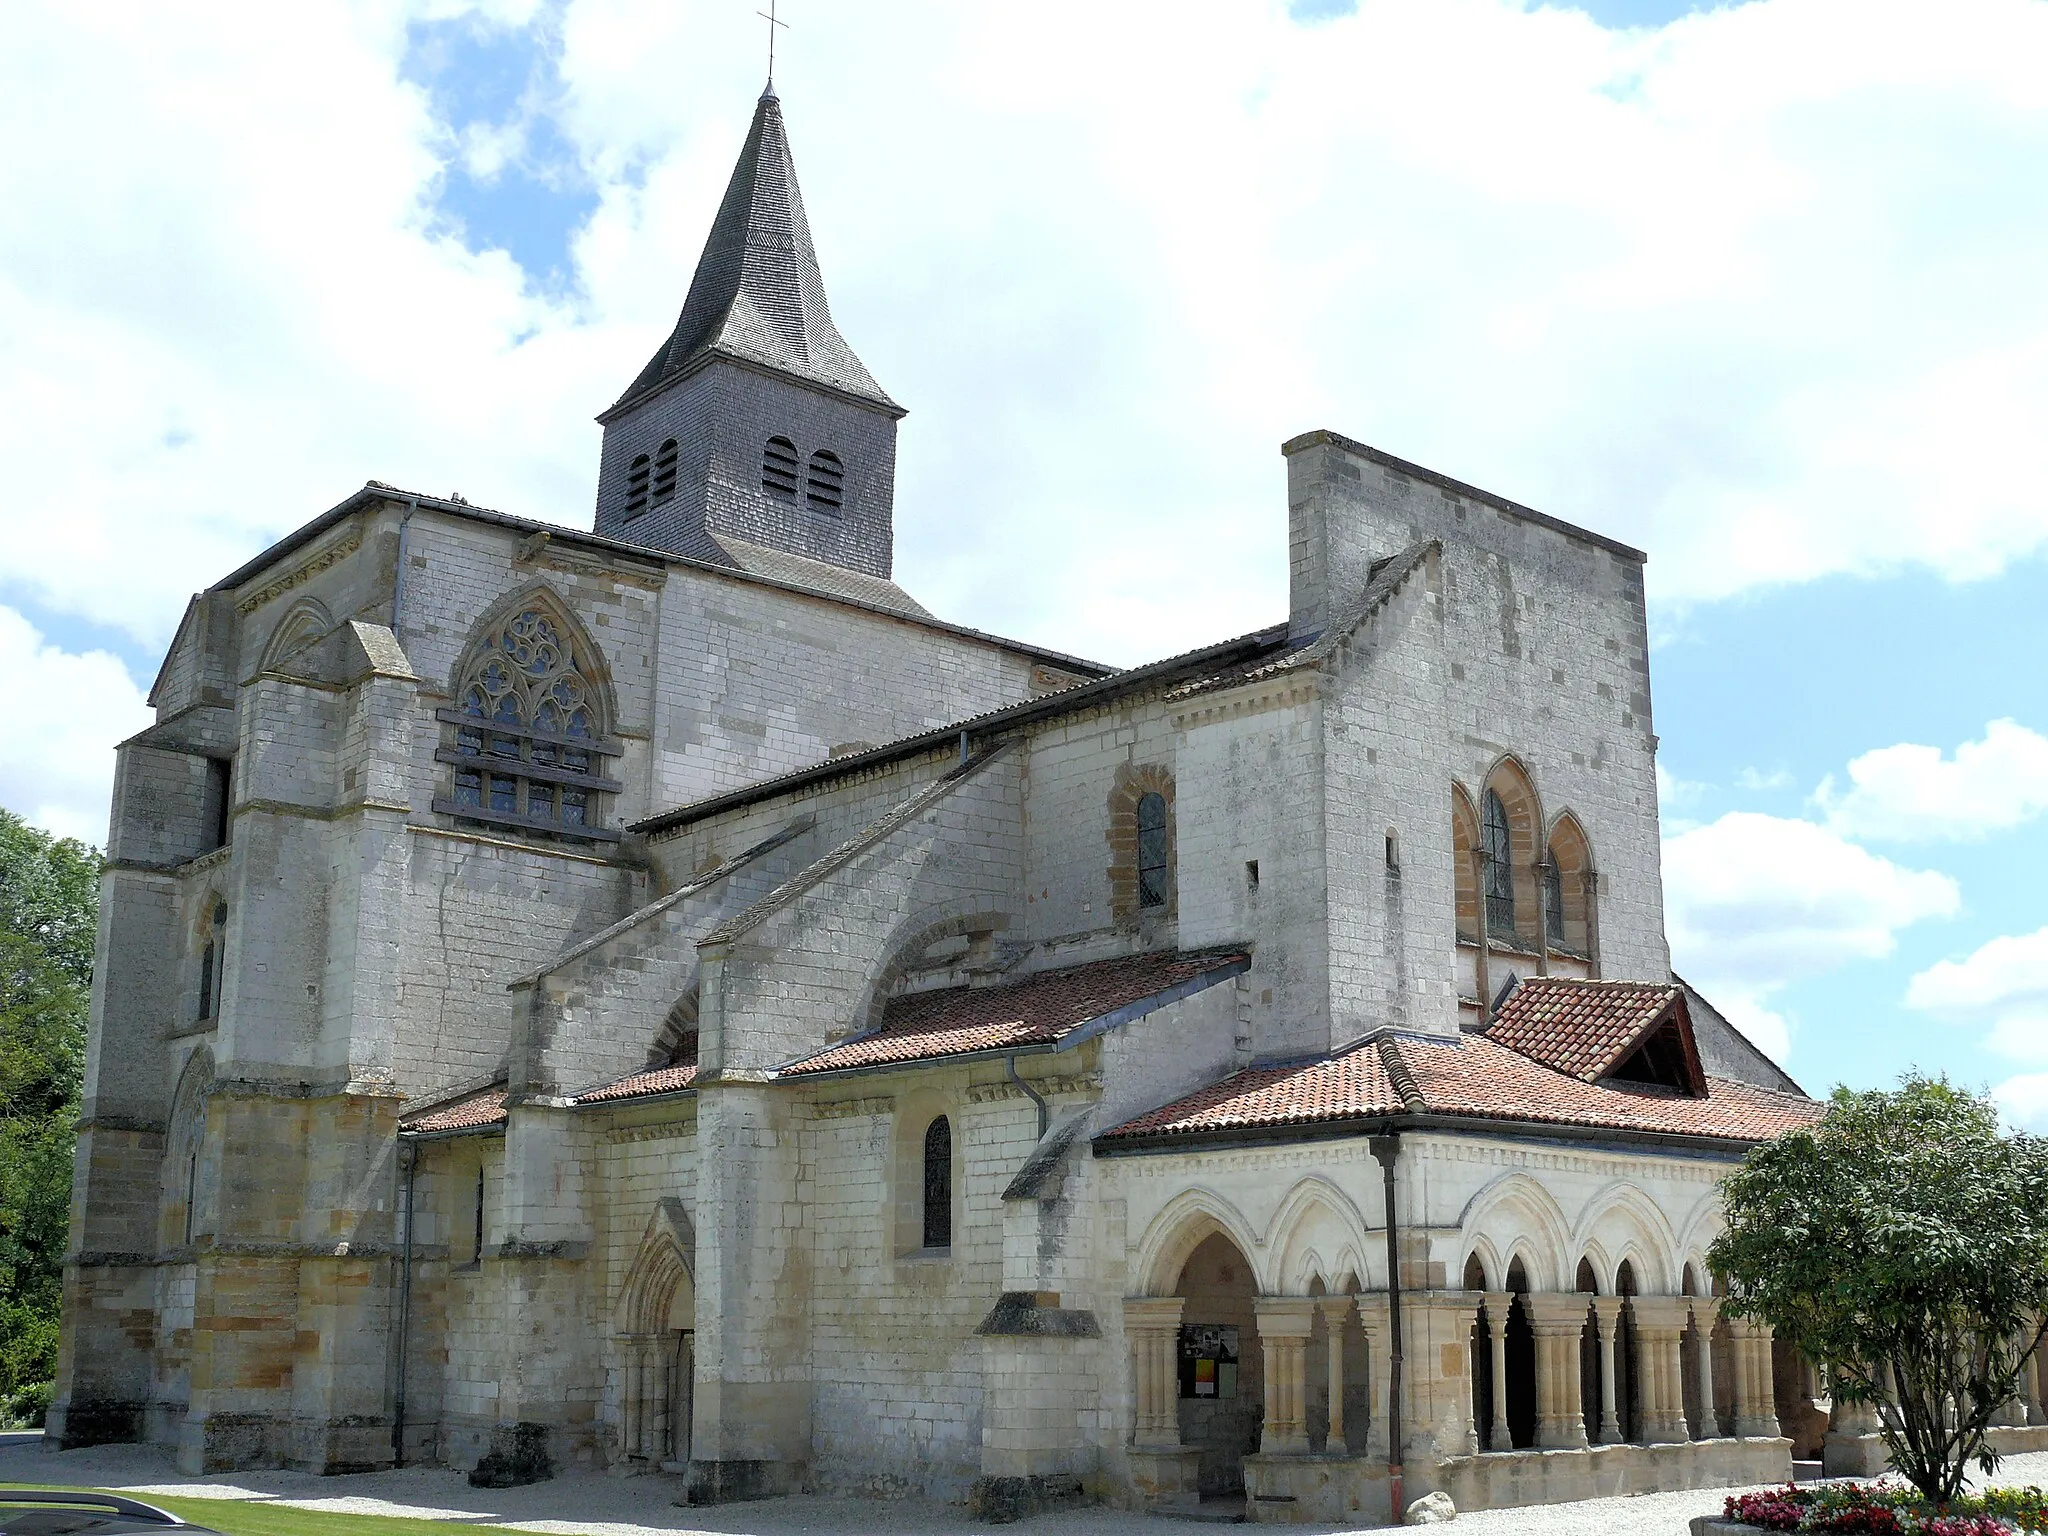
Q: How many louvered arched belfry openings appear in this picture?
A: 4